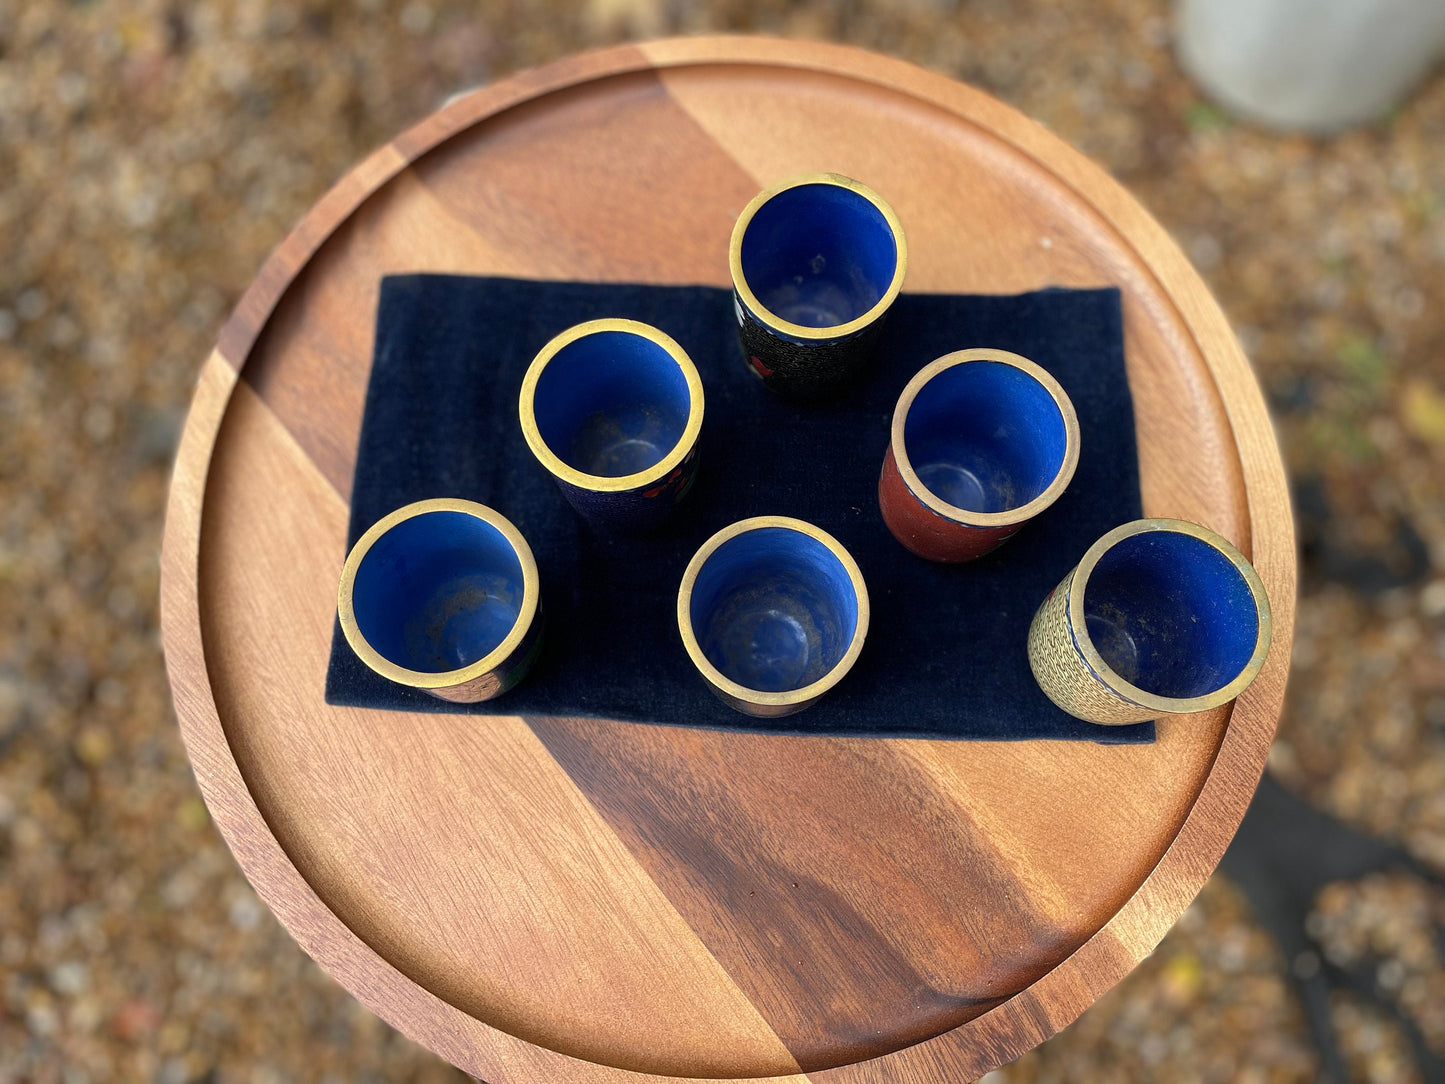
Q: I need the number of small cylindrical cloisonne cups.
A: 6